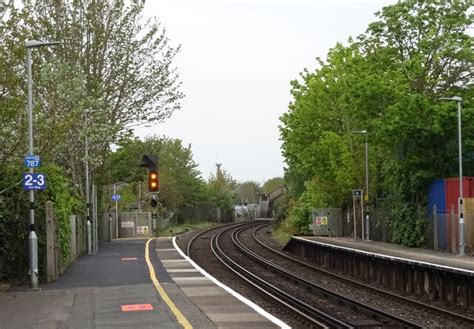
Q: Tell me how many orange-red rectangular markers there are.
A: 2